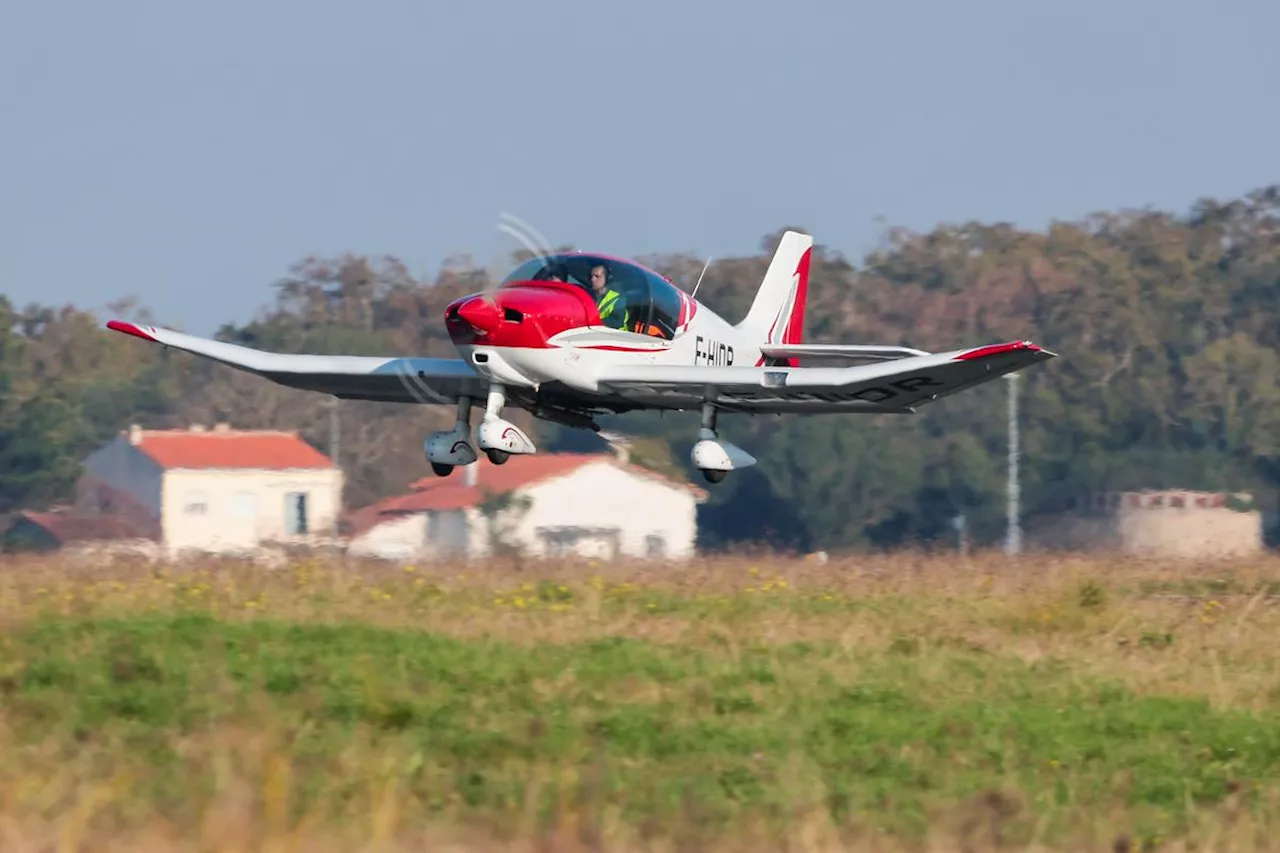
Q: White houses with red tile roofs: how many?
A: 2